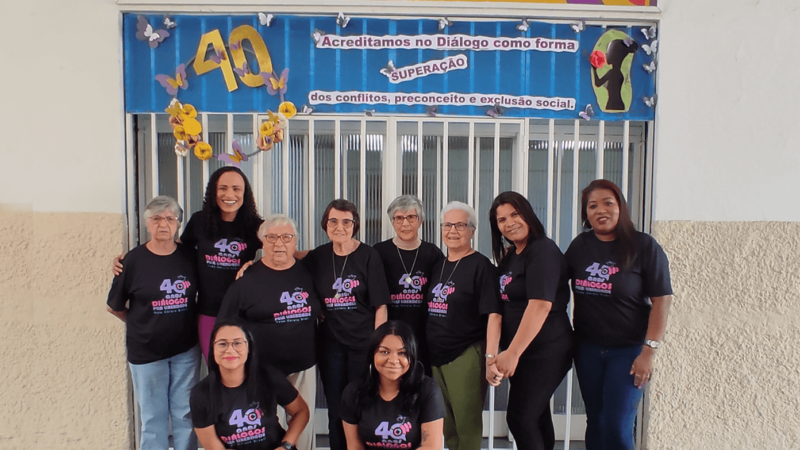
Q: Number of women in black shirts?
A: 10